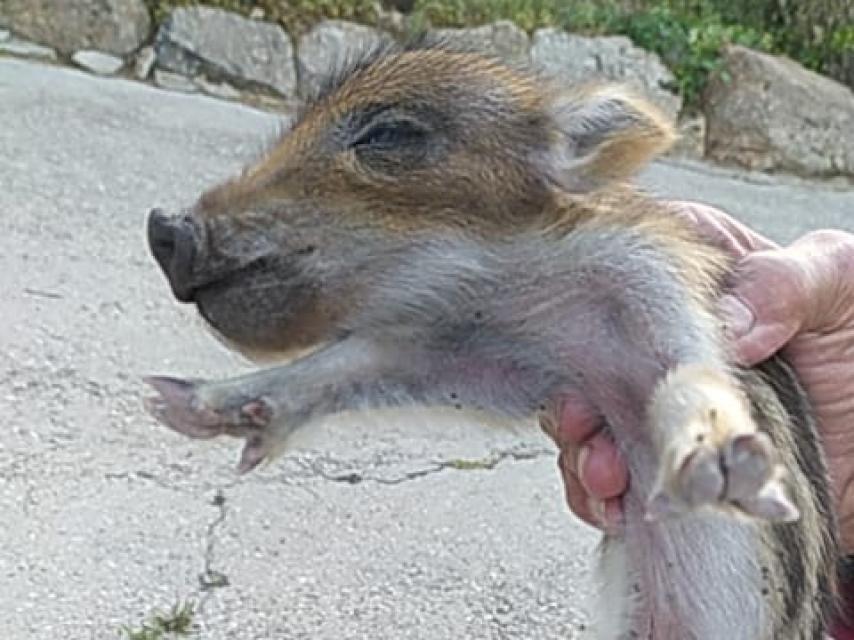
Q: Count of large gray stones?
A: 6